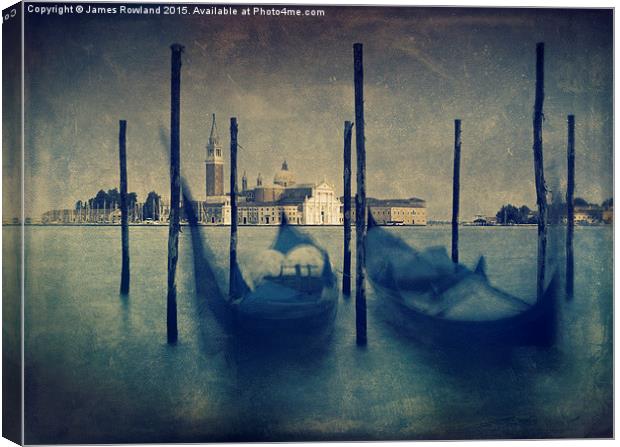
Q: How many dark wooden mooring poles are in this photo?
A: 8